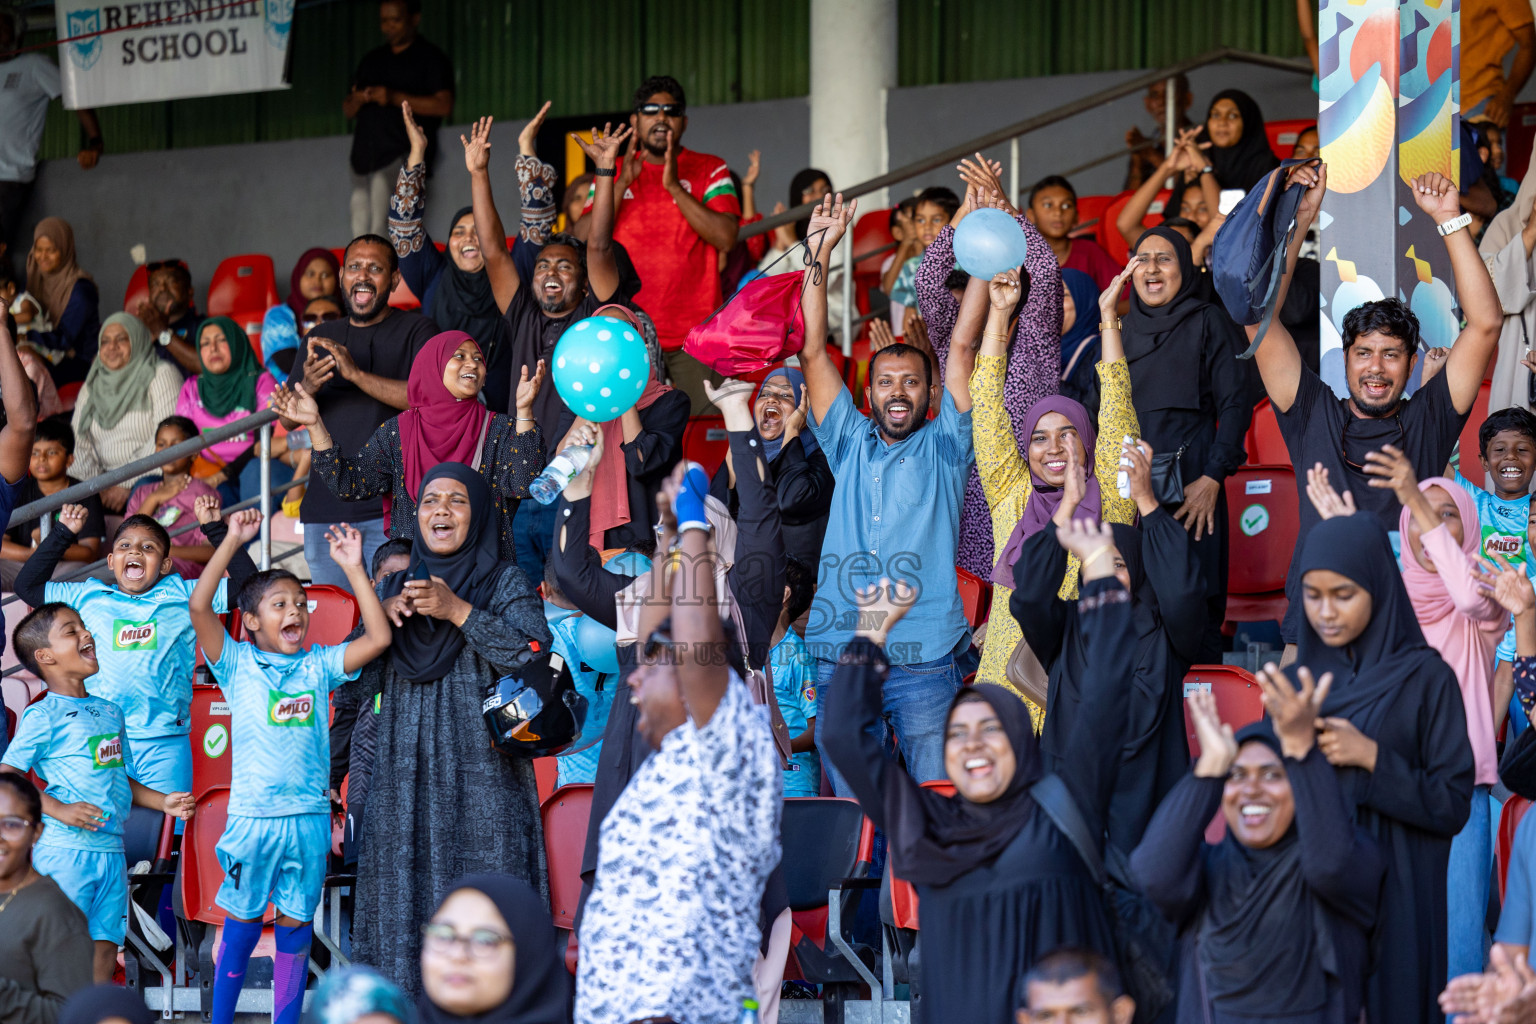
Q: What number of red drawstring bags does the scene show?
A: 1